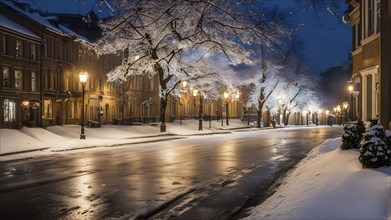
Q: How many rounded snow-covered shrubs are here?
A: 2